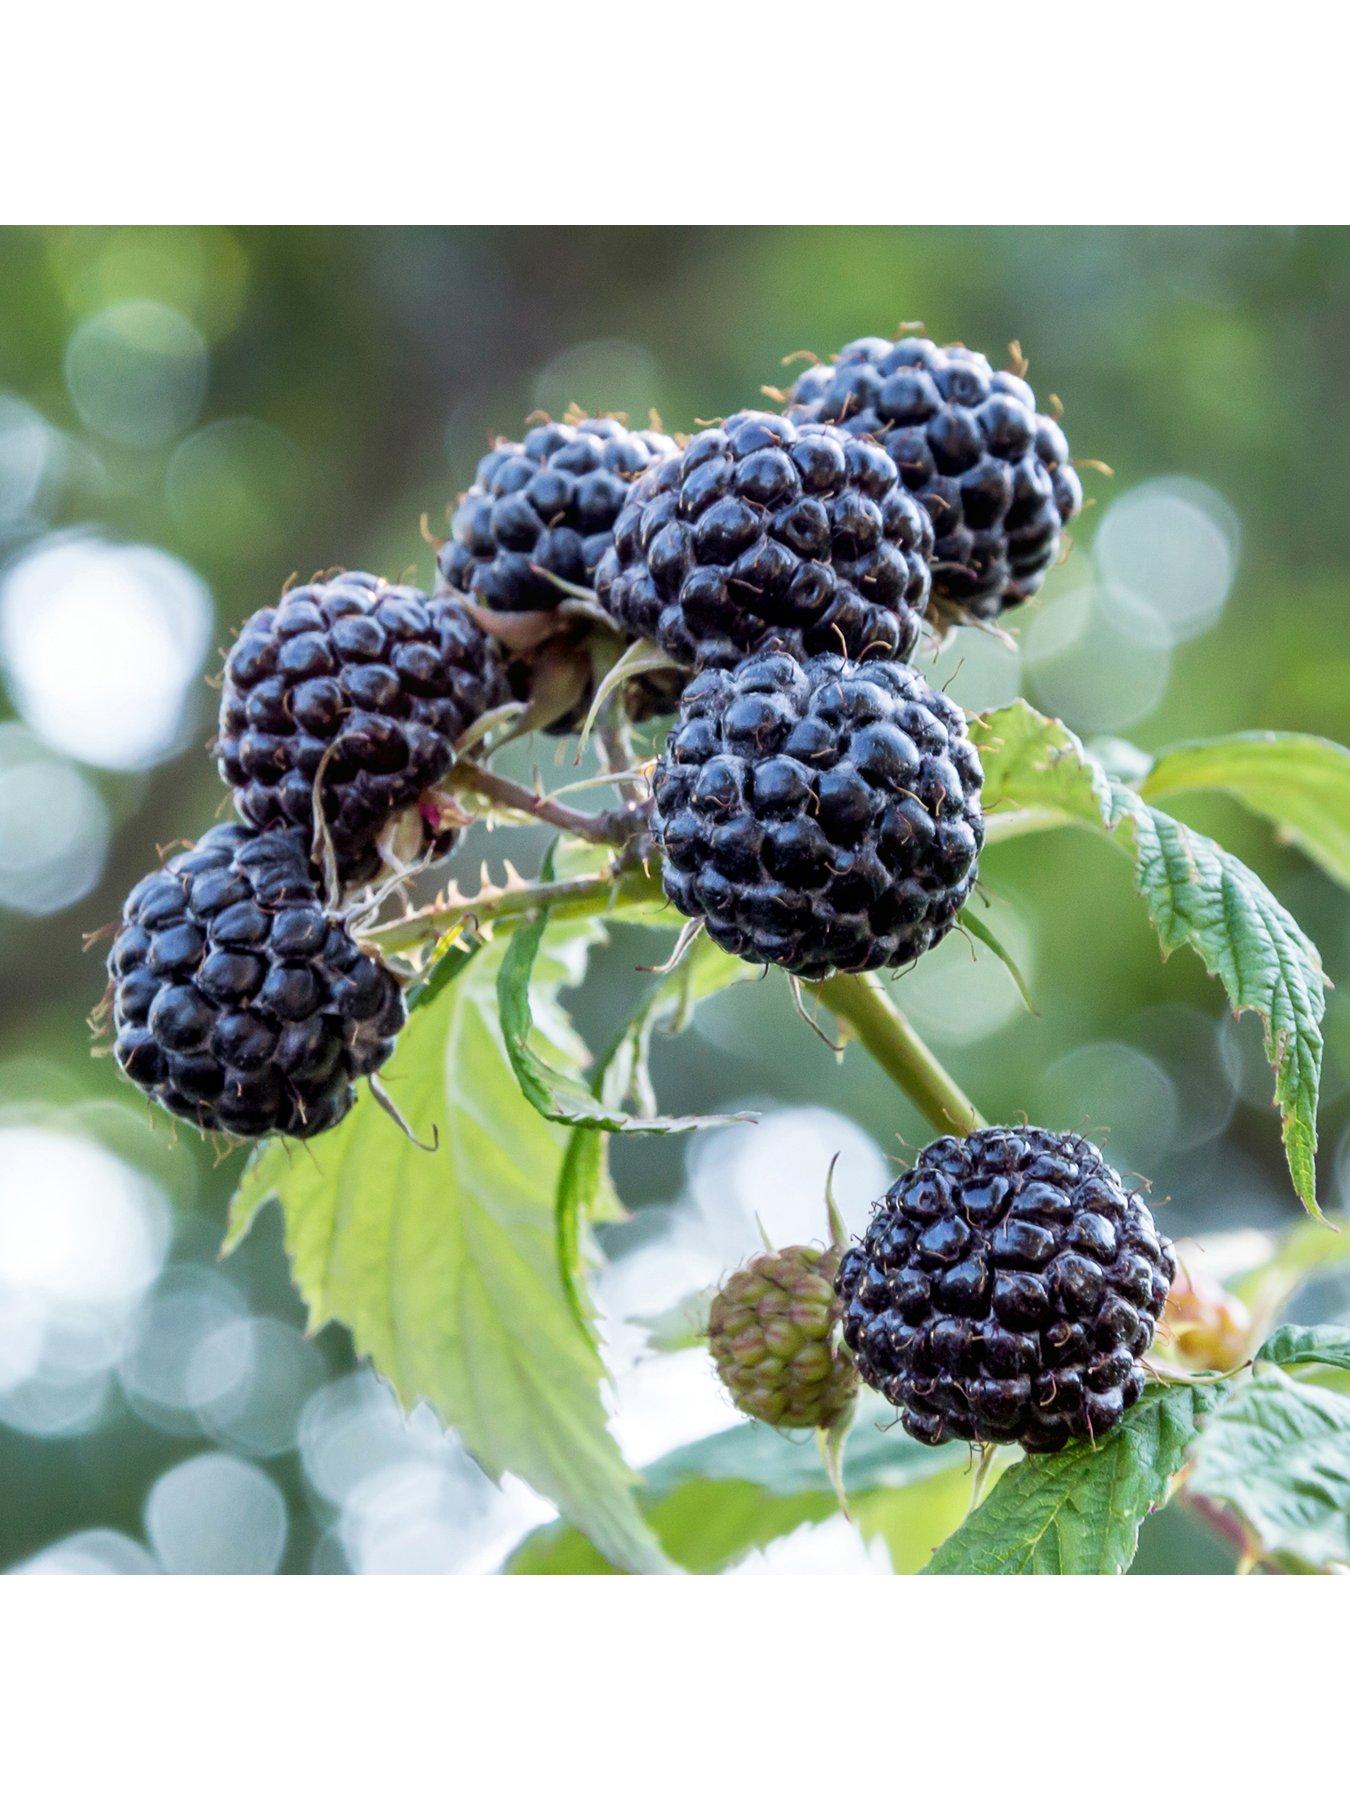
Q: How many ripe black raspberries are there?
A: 7